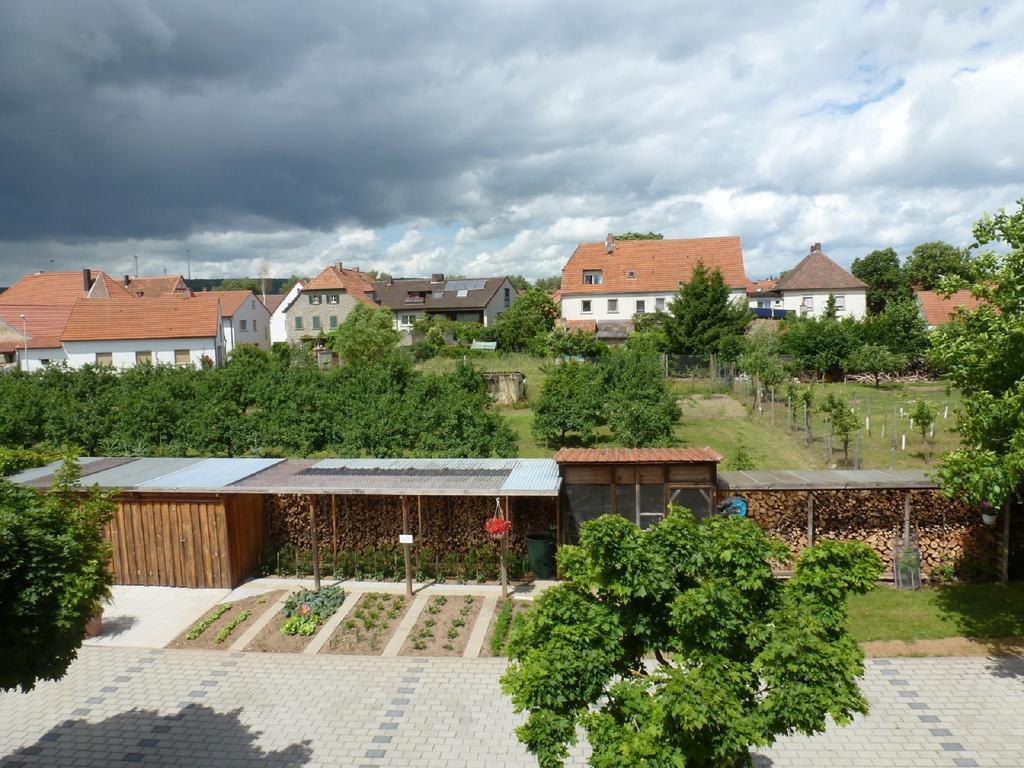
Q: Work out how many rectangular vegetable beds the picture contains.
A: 5